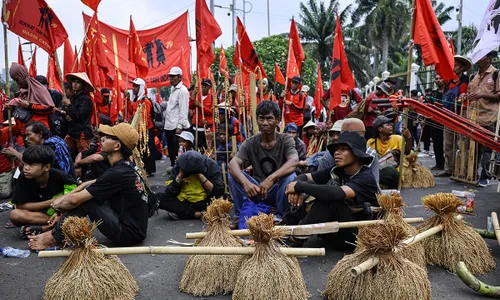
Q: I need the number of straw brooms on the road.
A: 7